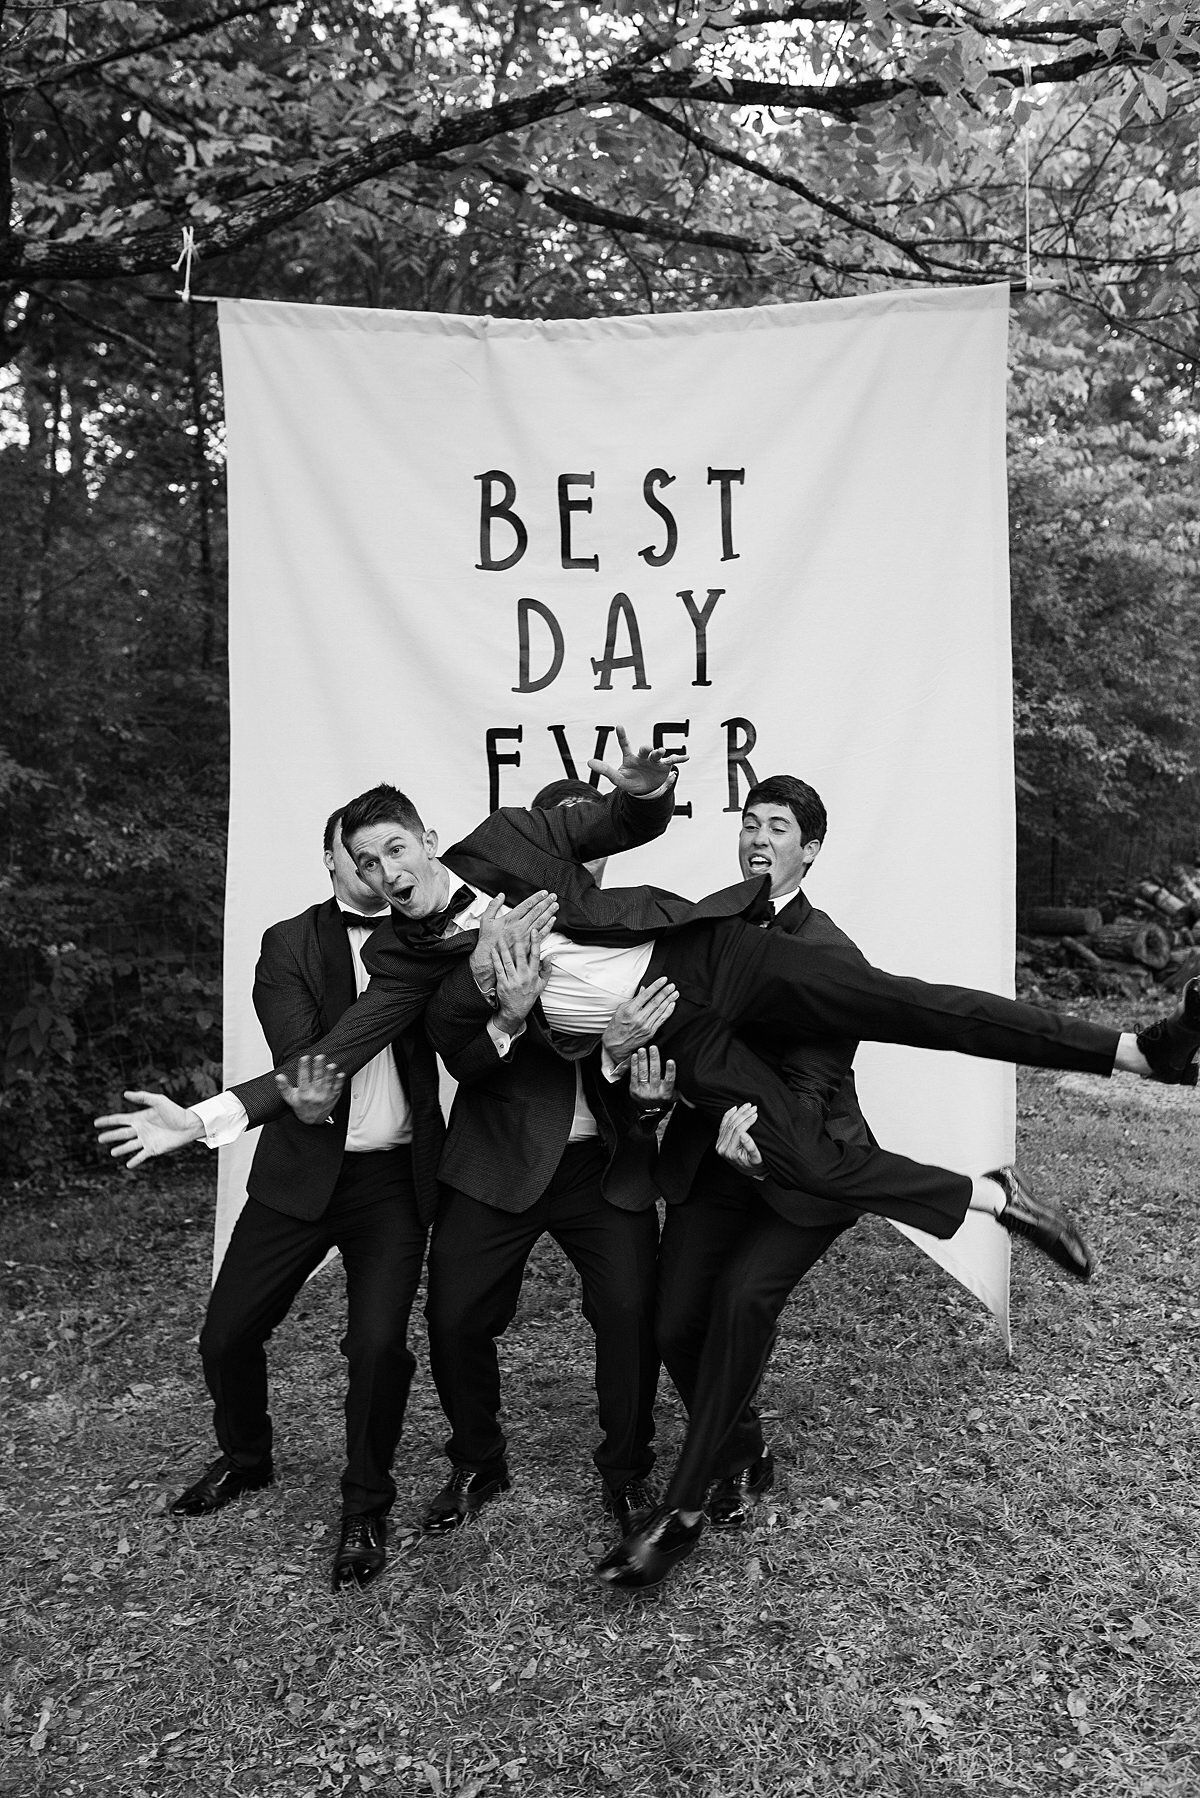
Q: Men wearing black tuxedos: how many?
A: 4